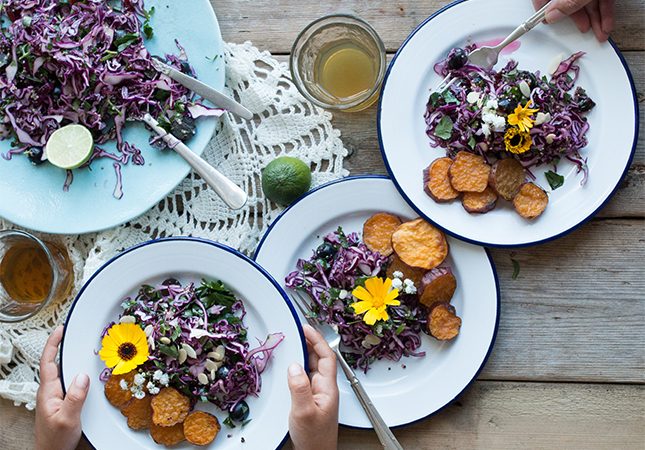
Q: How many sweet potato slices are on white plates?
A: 15